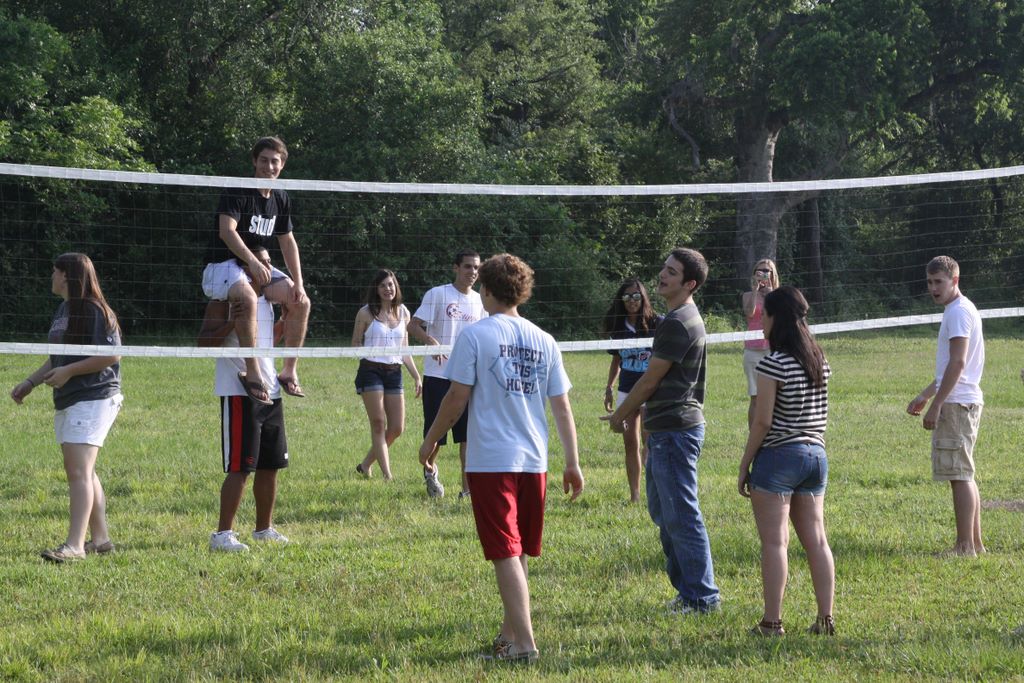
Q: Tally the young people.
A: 11